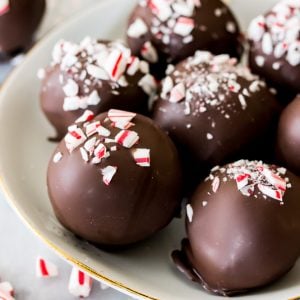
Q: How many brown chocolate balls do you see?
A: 8